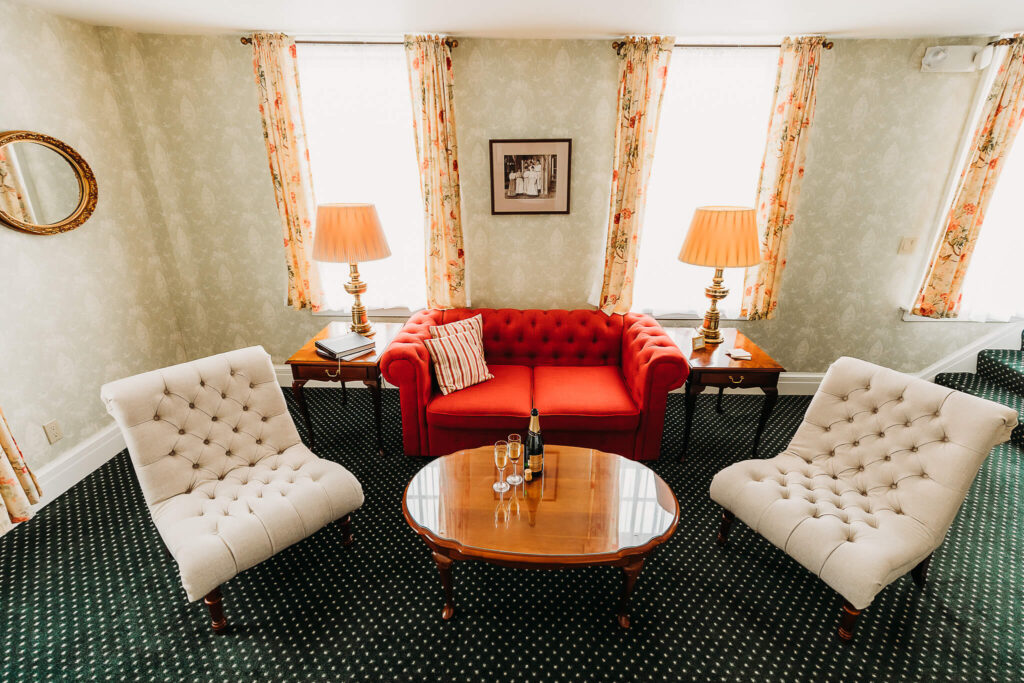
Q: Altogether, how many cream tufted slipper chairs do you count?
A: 2